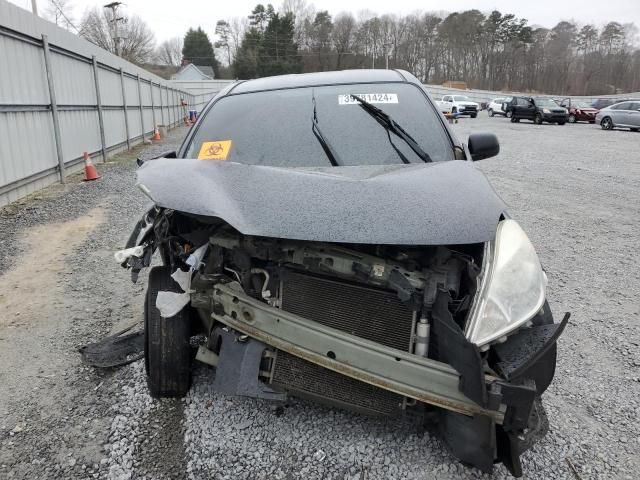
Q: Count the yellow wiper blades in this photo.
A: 0